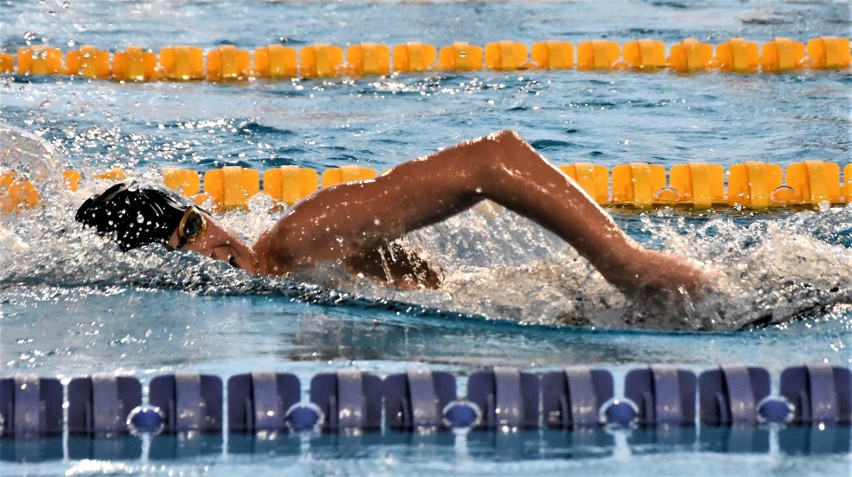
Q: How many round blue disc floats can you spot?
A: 5